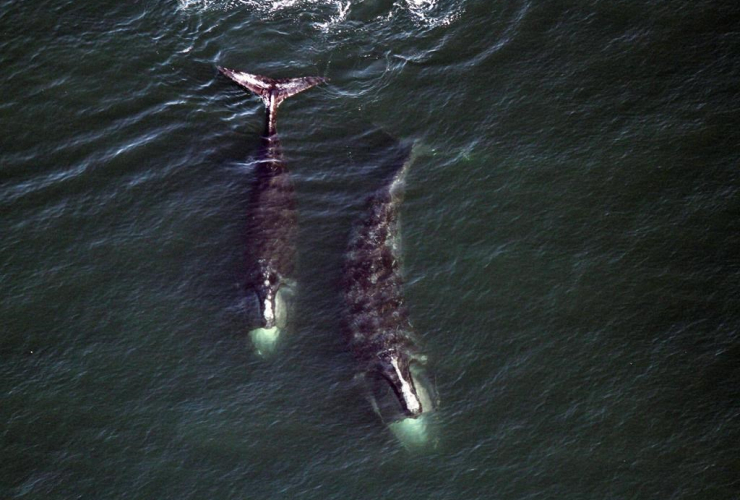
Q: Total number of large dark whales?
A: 2